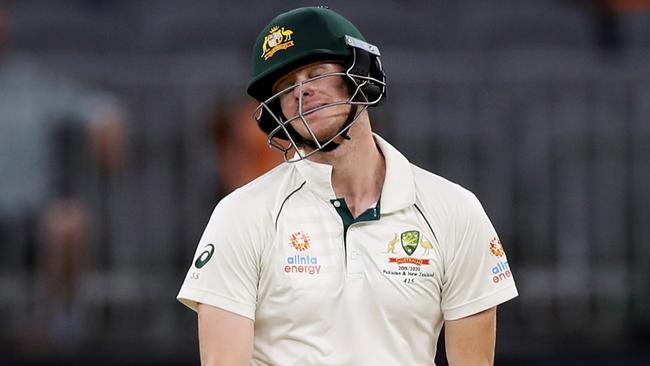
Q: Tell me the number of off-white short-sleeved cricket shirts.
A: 1